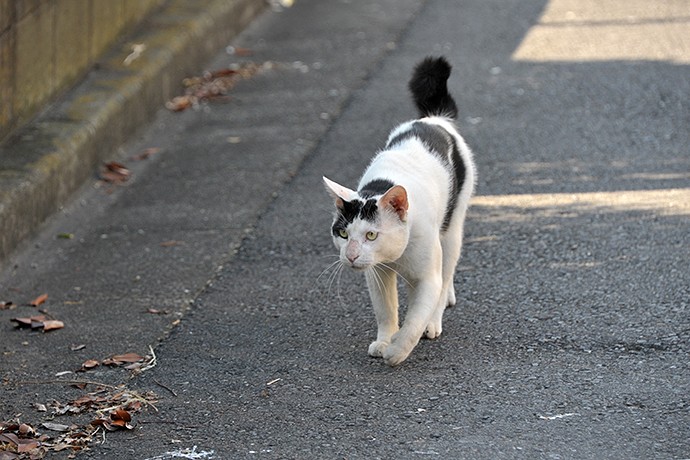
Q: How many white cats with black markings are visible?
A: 1